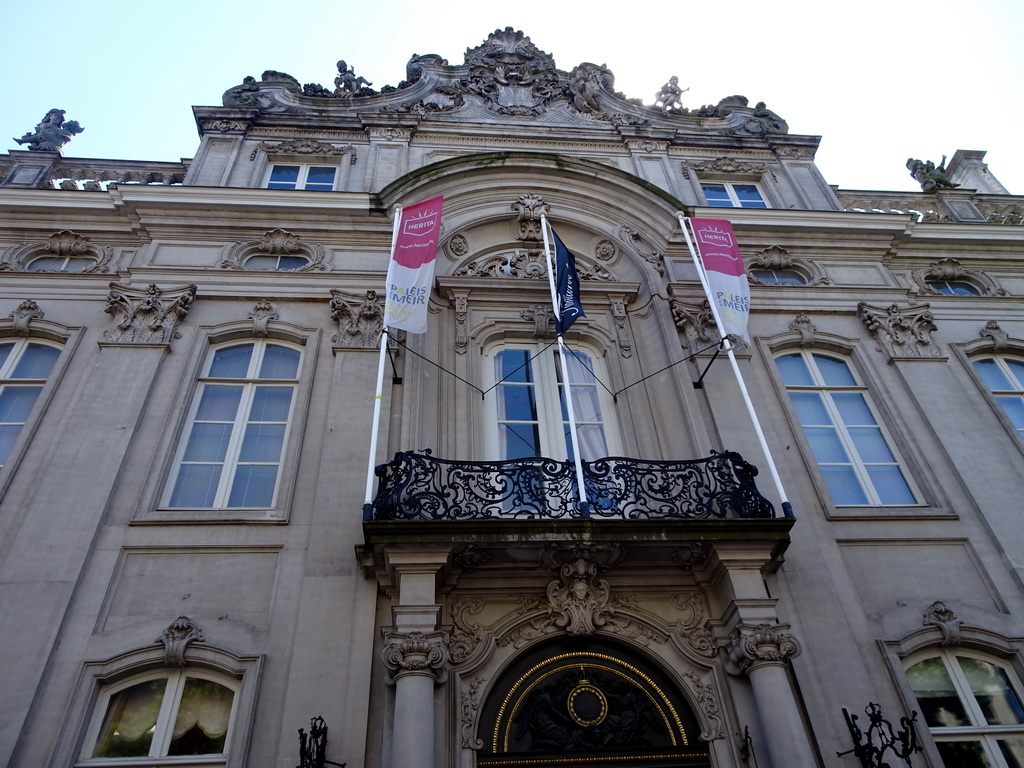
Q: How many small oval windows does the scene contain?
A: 4